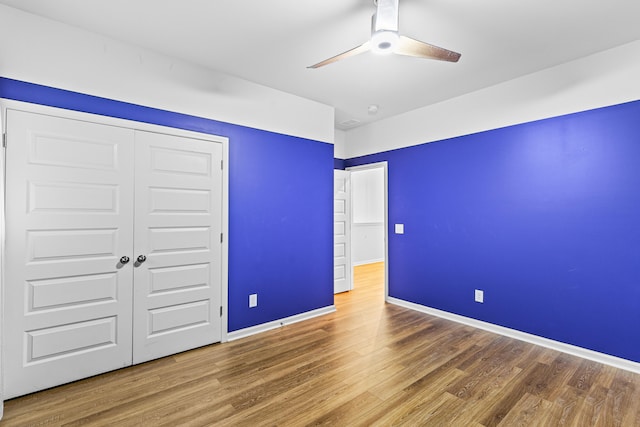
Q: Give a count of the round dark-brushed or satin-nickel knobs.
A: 2